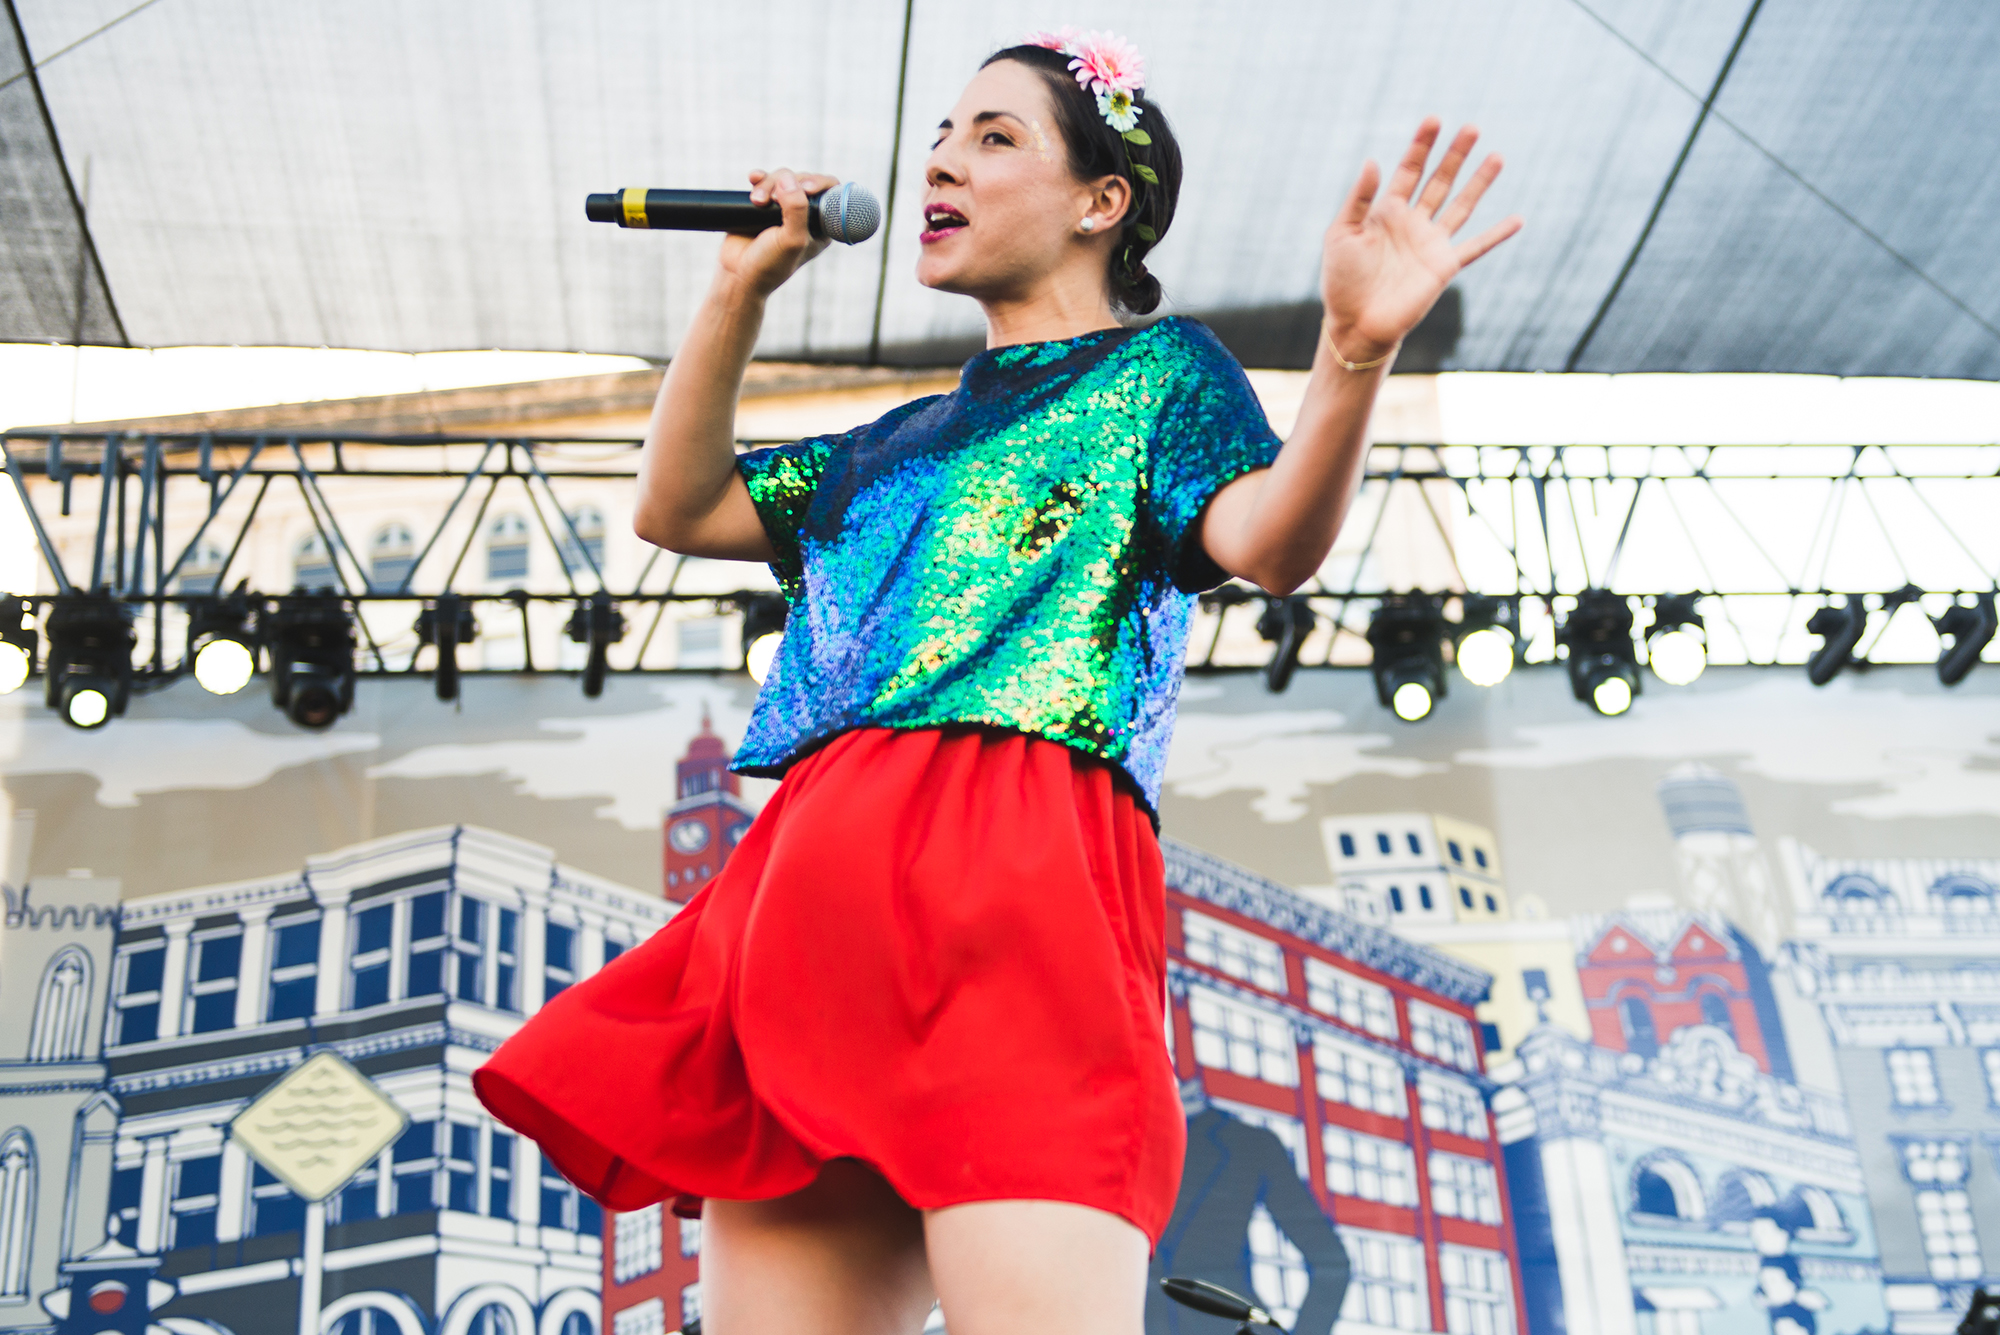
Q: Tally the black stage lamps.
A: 14